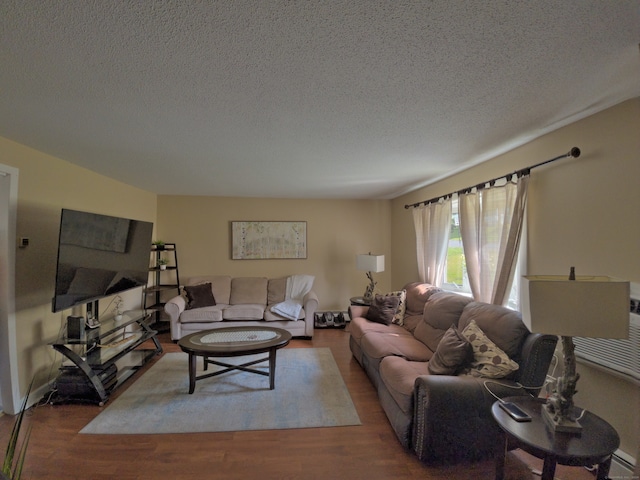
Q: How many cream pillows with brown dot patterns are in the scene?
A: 2